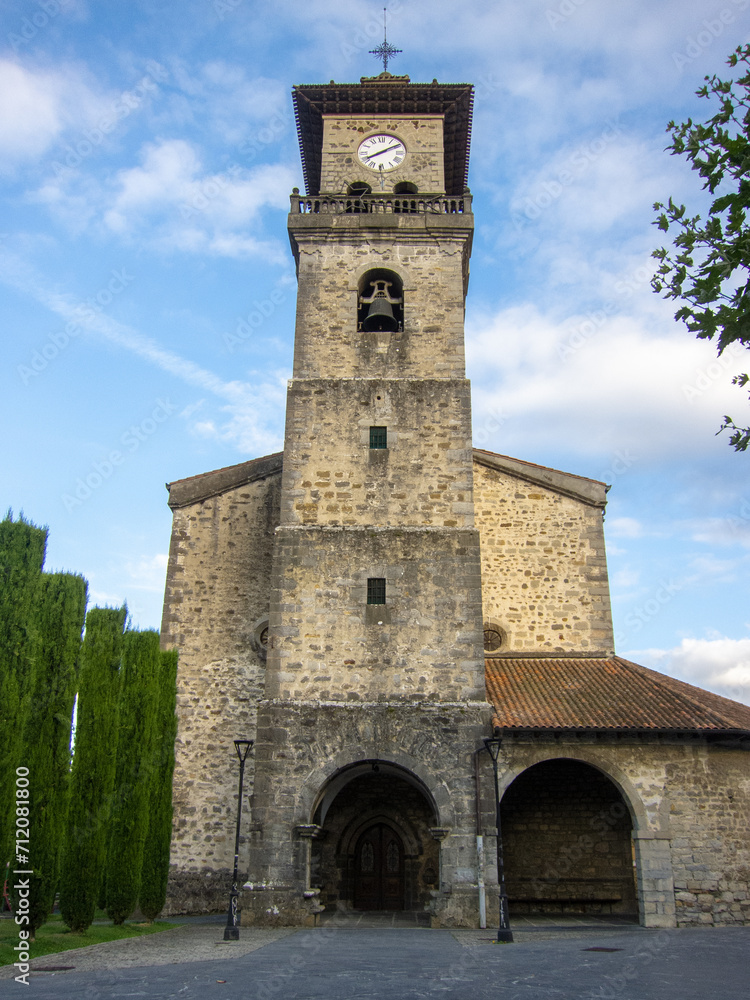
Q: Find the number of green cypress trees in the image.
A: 5